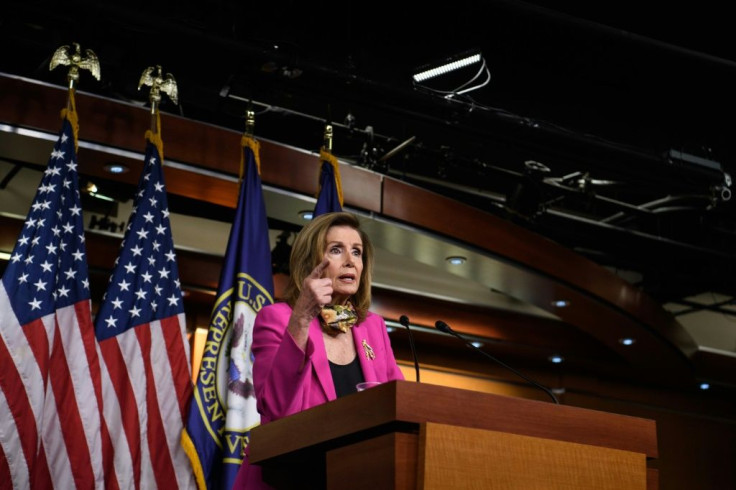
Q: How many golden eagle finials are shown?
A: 2